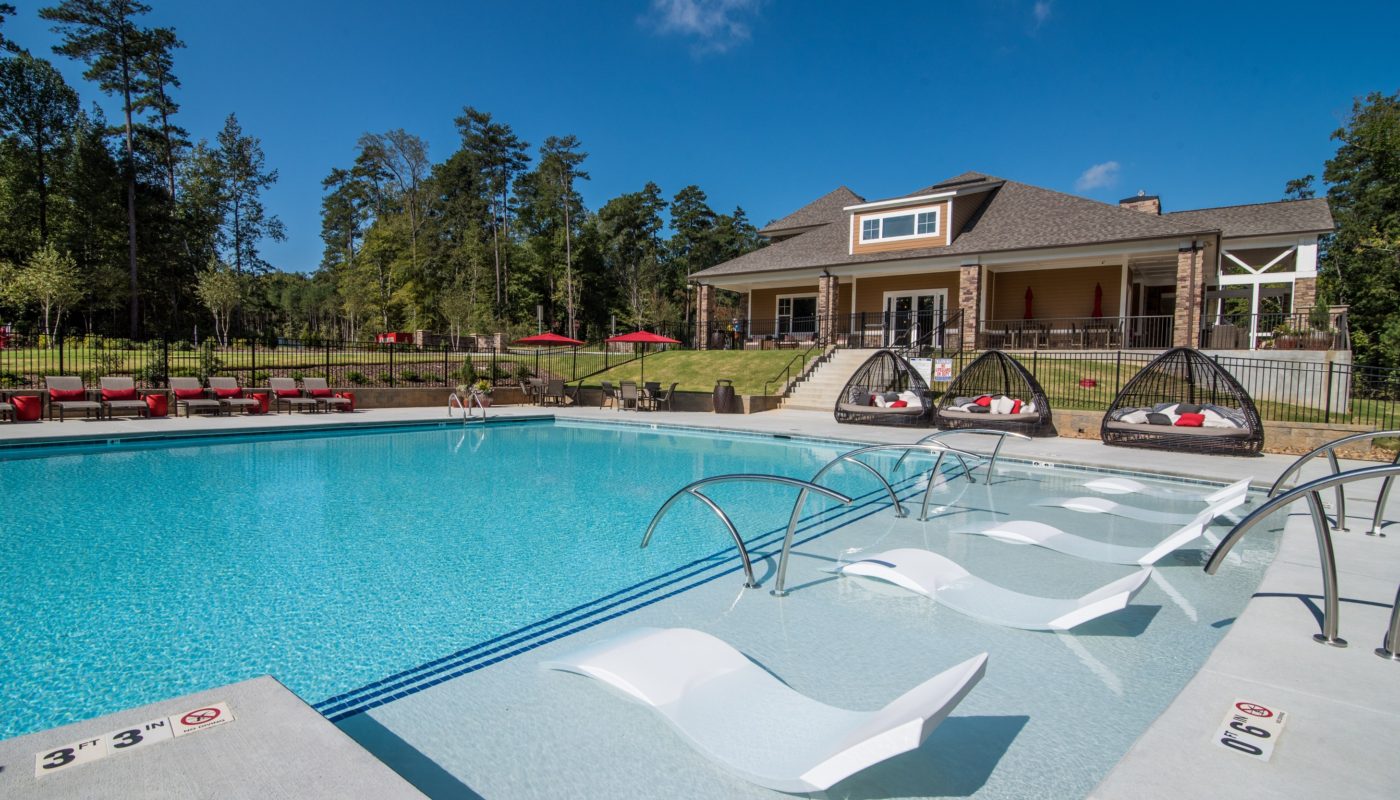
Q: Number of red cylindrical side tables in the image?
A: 4